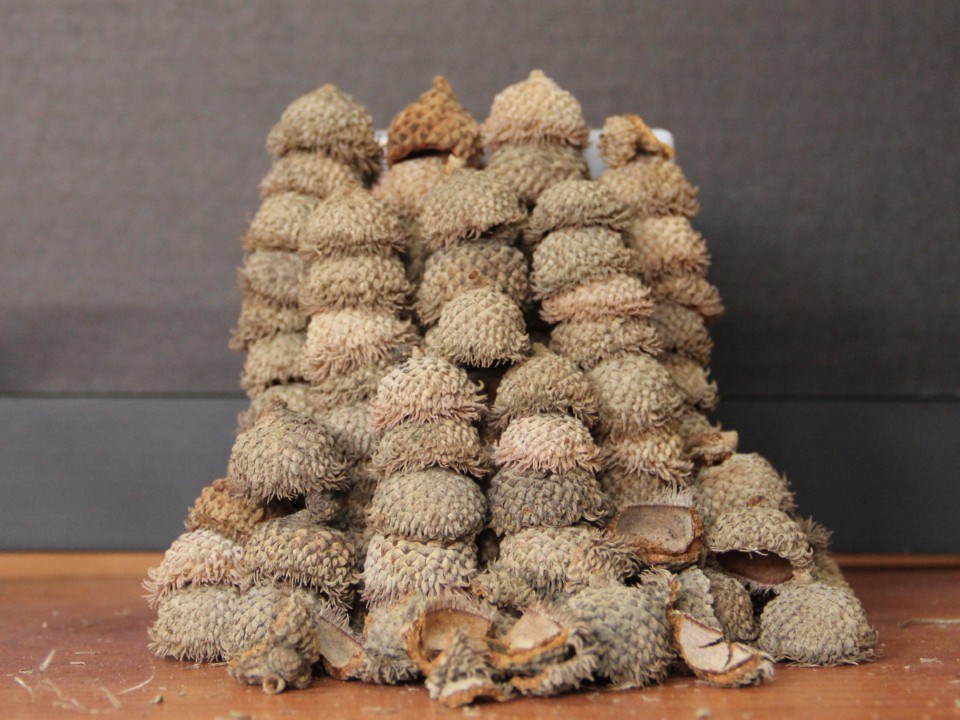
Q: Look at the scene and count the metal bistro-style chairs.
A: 0